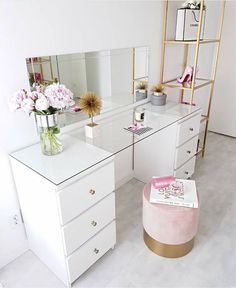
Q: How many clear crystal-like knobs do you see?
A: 6